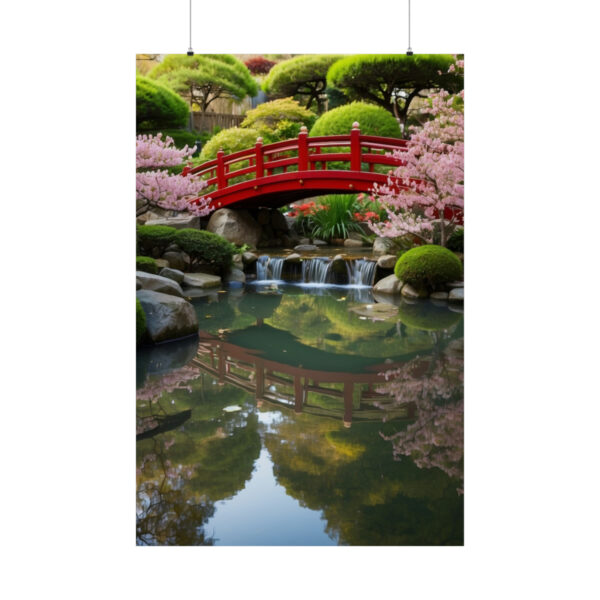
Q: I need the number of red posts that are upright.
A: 5